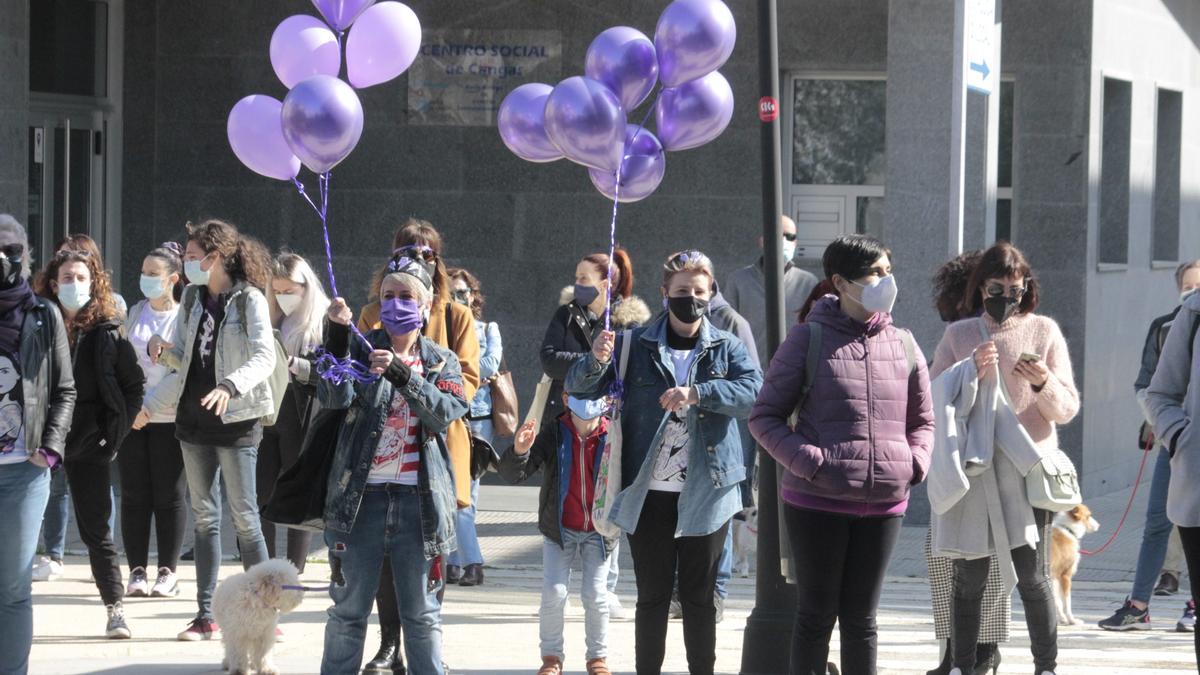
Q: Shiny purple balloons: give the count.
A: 8